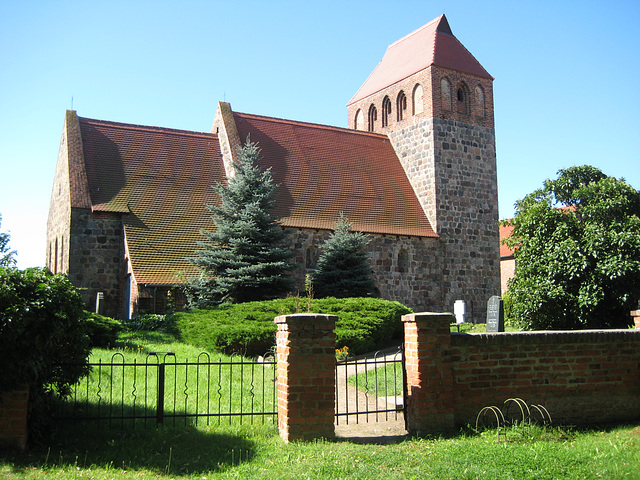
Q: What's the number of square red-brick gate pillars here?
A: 2